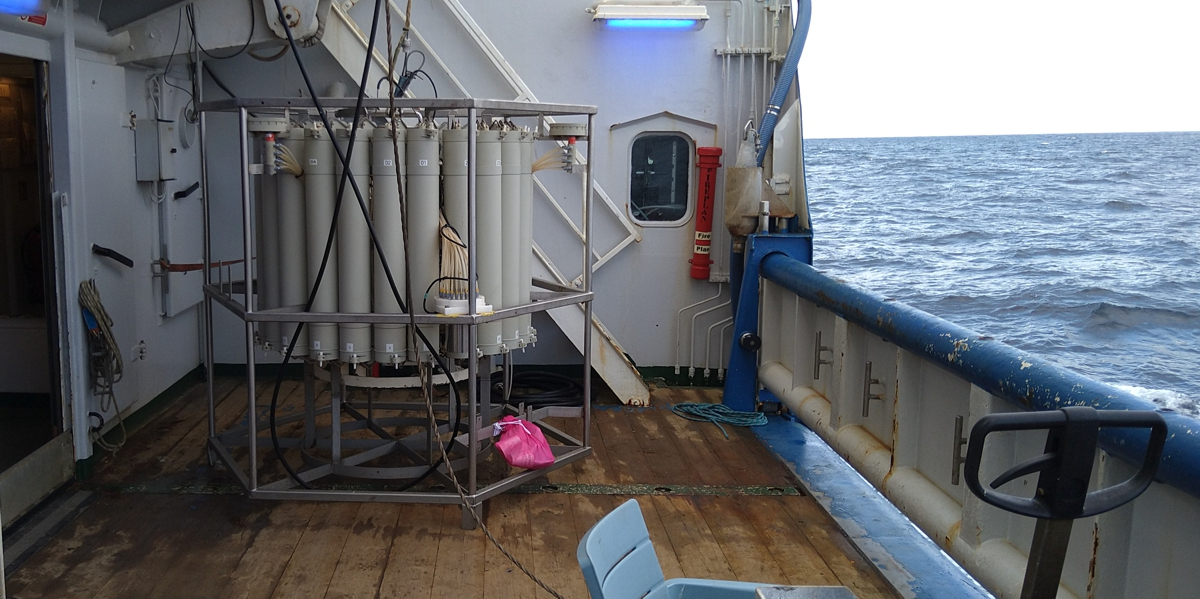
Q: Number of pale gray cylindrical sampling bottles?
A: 11